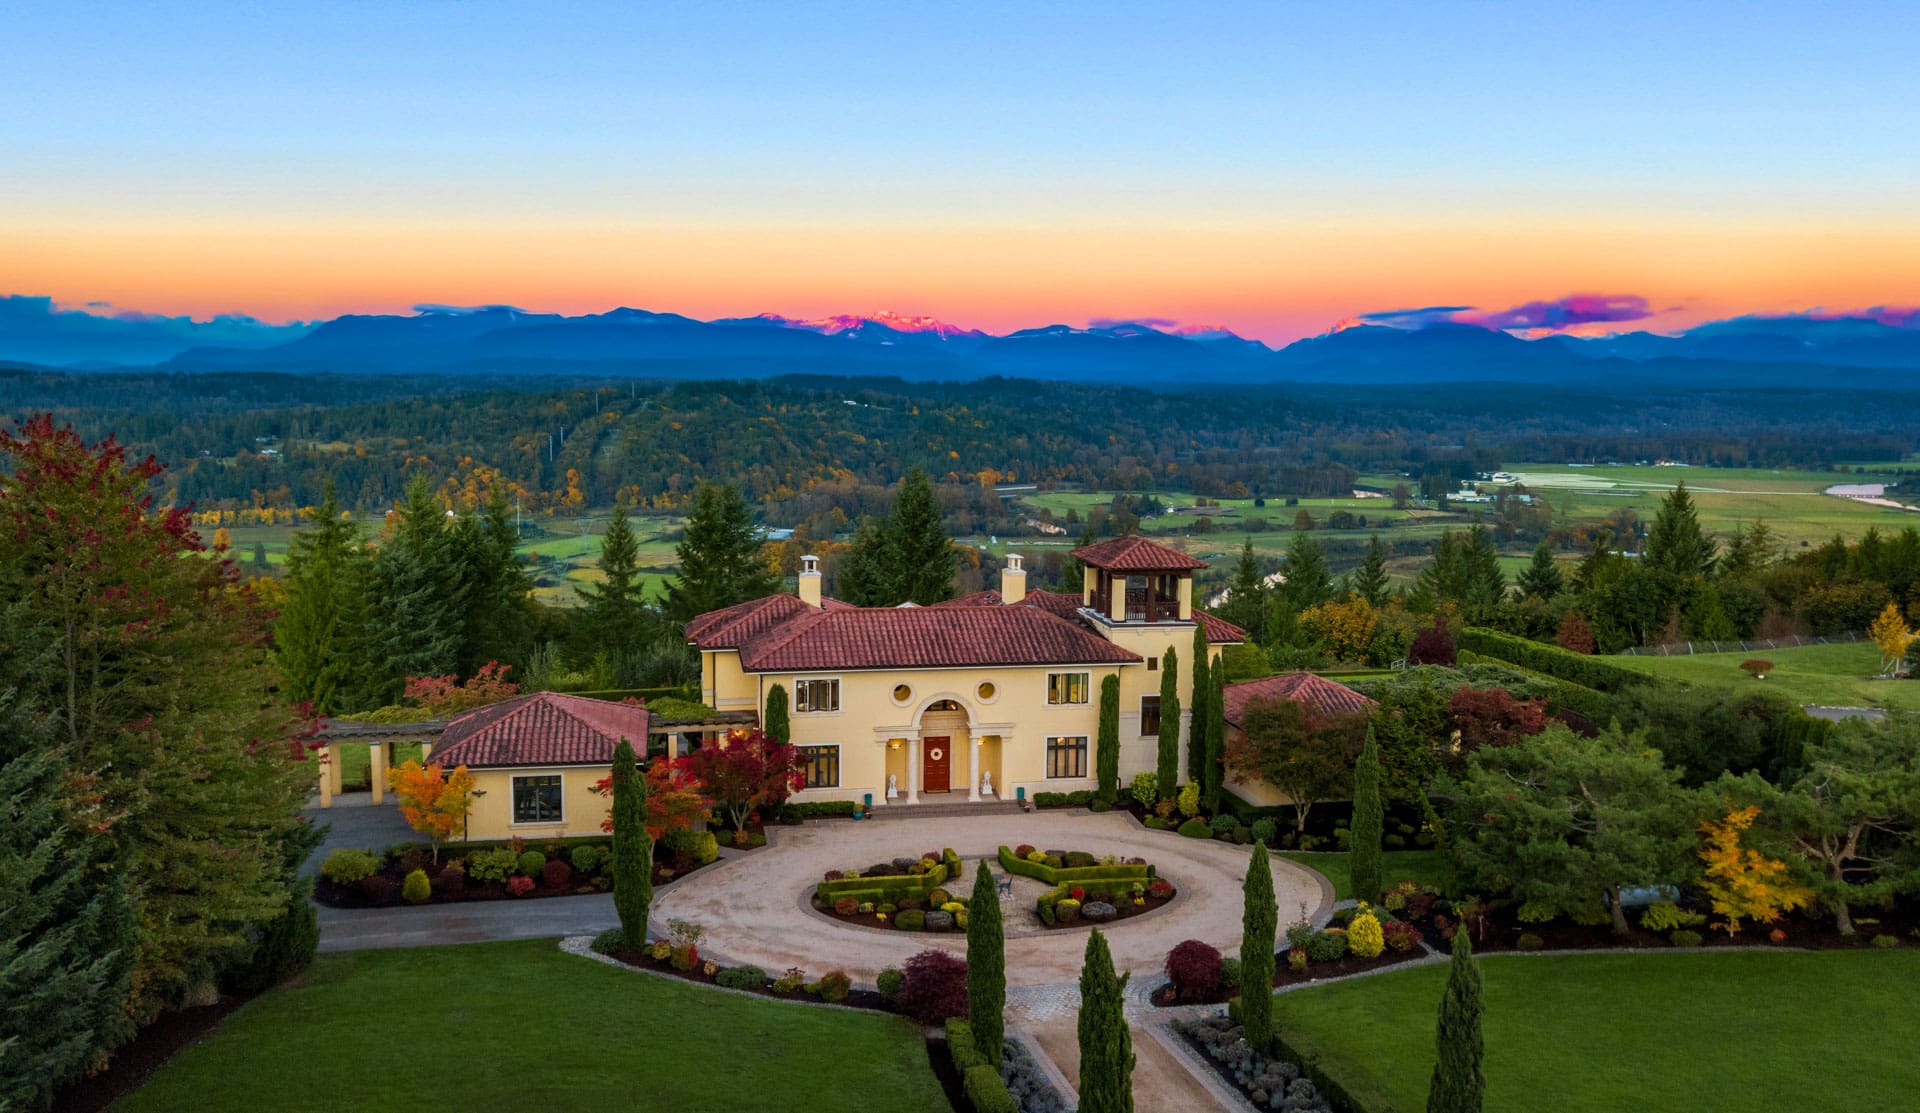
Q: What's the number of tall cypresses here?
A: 11